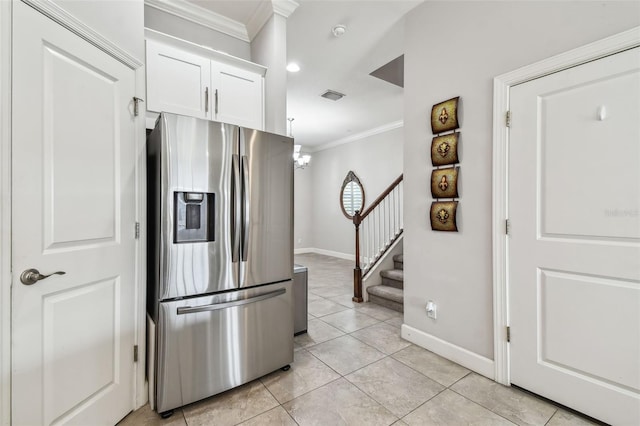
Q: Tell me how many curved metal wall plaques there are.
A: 4